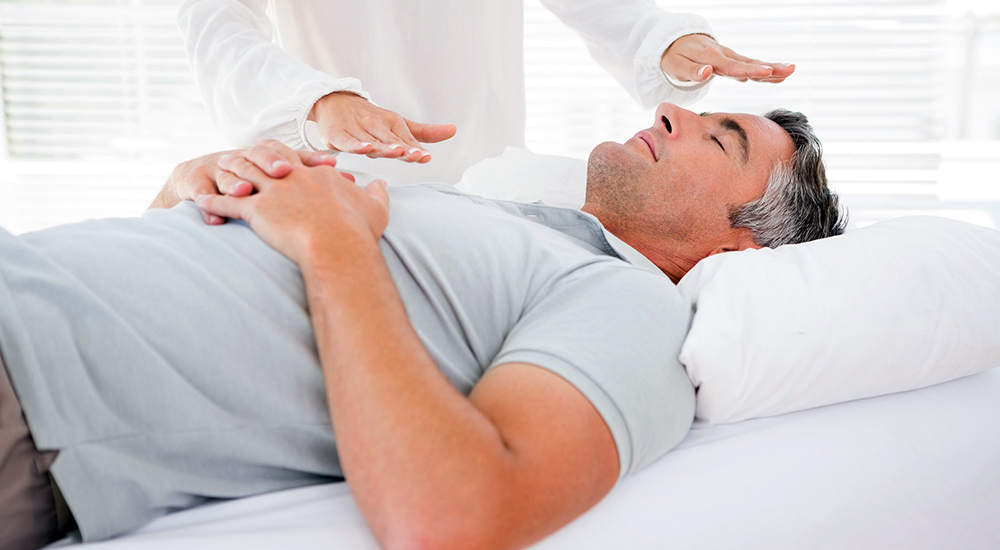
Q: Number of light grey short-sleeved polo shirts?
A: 1